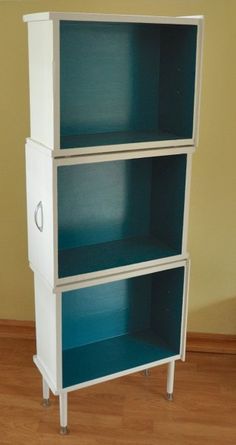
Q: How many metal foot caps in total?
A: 4